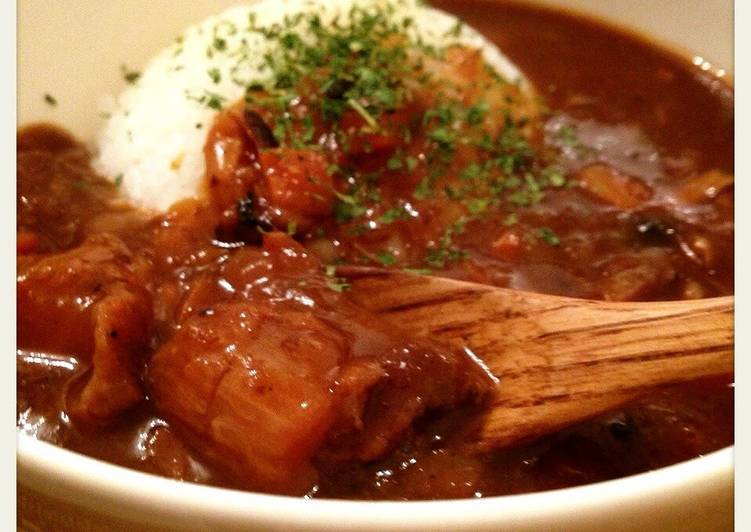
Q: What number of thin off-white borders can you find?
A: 2